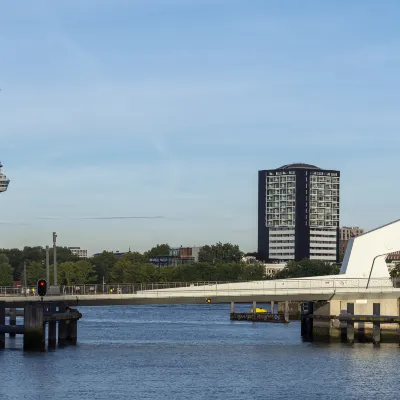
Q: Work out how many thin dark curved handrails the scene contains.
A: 1